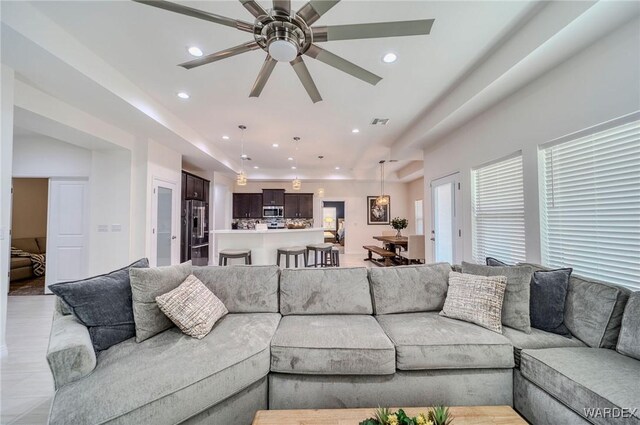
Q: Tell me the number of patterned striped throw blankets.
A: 1